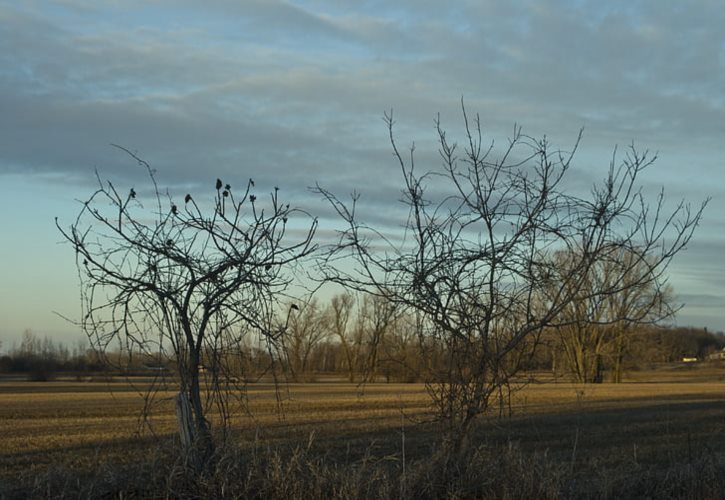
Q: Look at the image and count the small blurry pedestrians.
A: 0